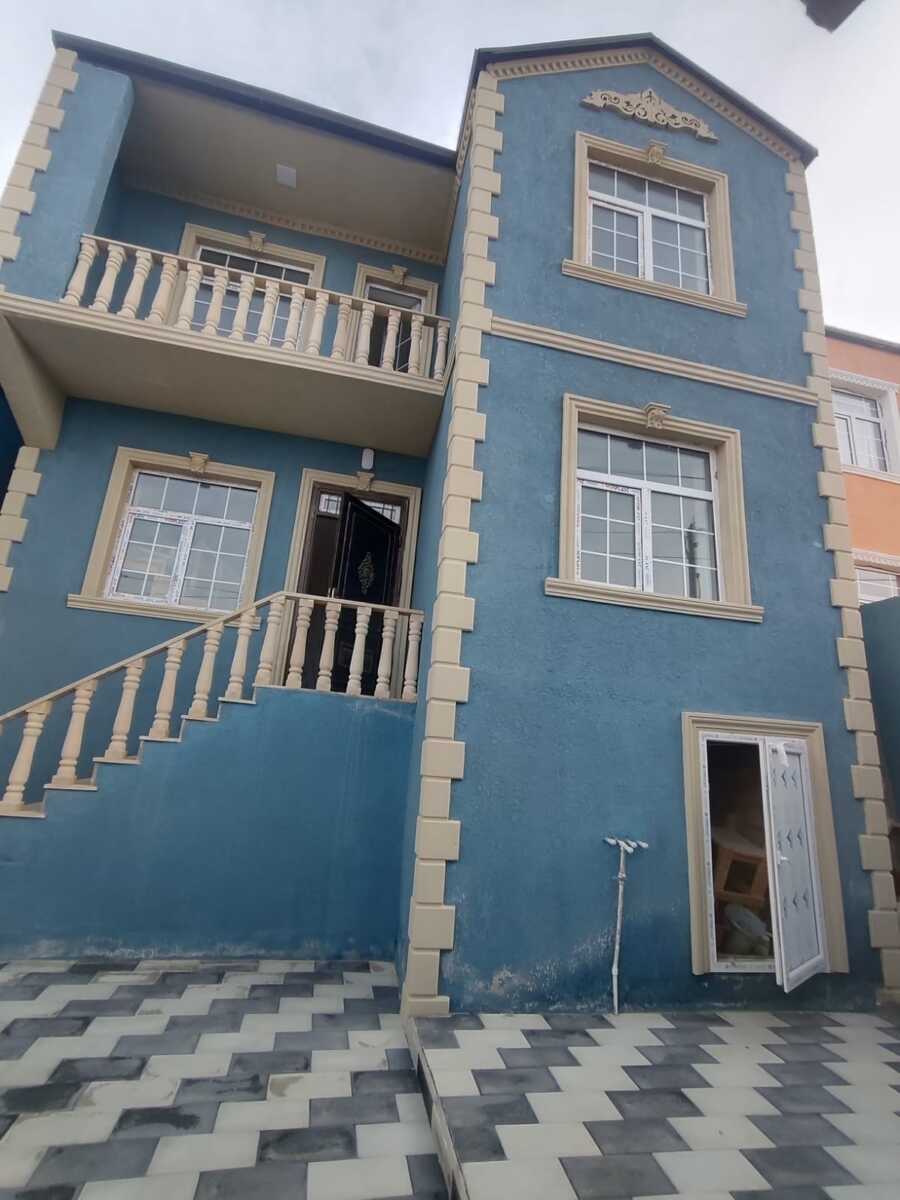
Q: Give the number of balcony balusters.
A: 15